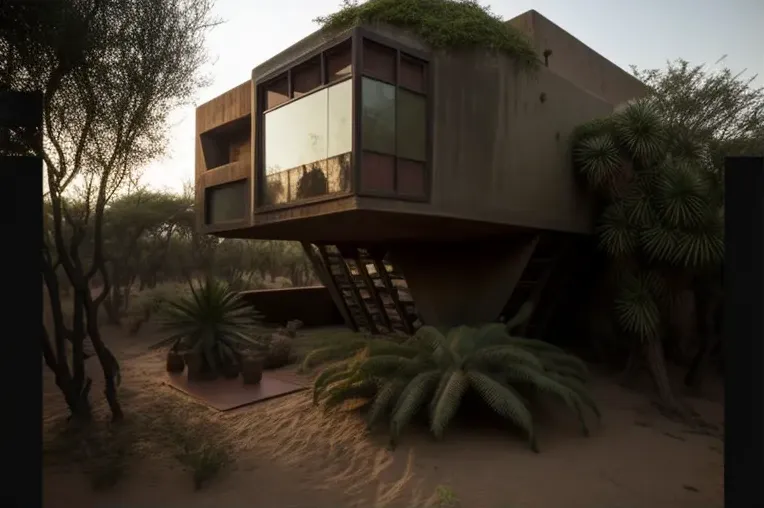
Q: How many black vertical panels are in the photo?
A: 2